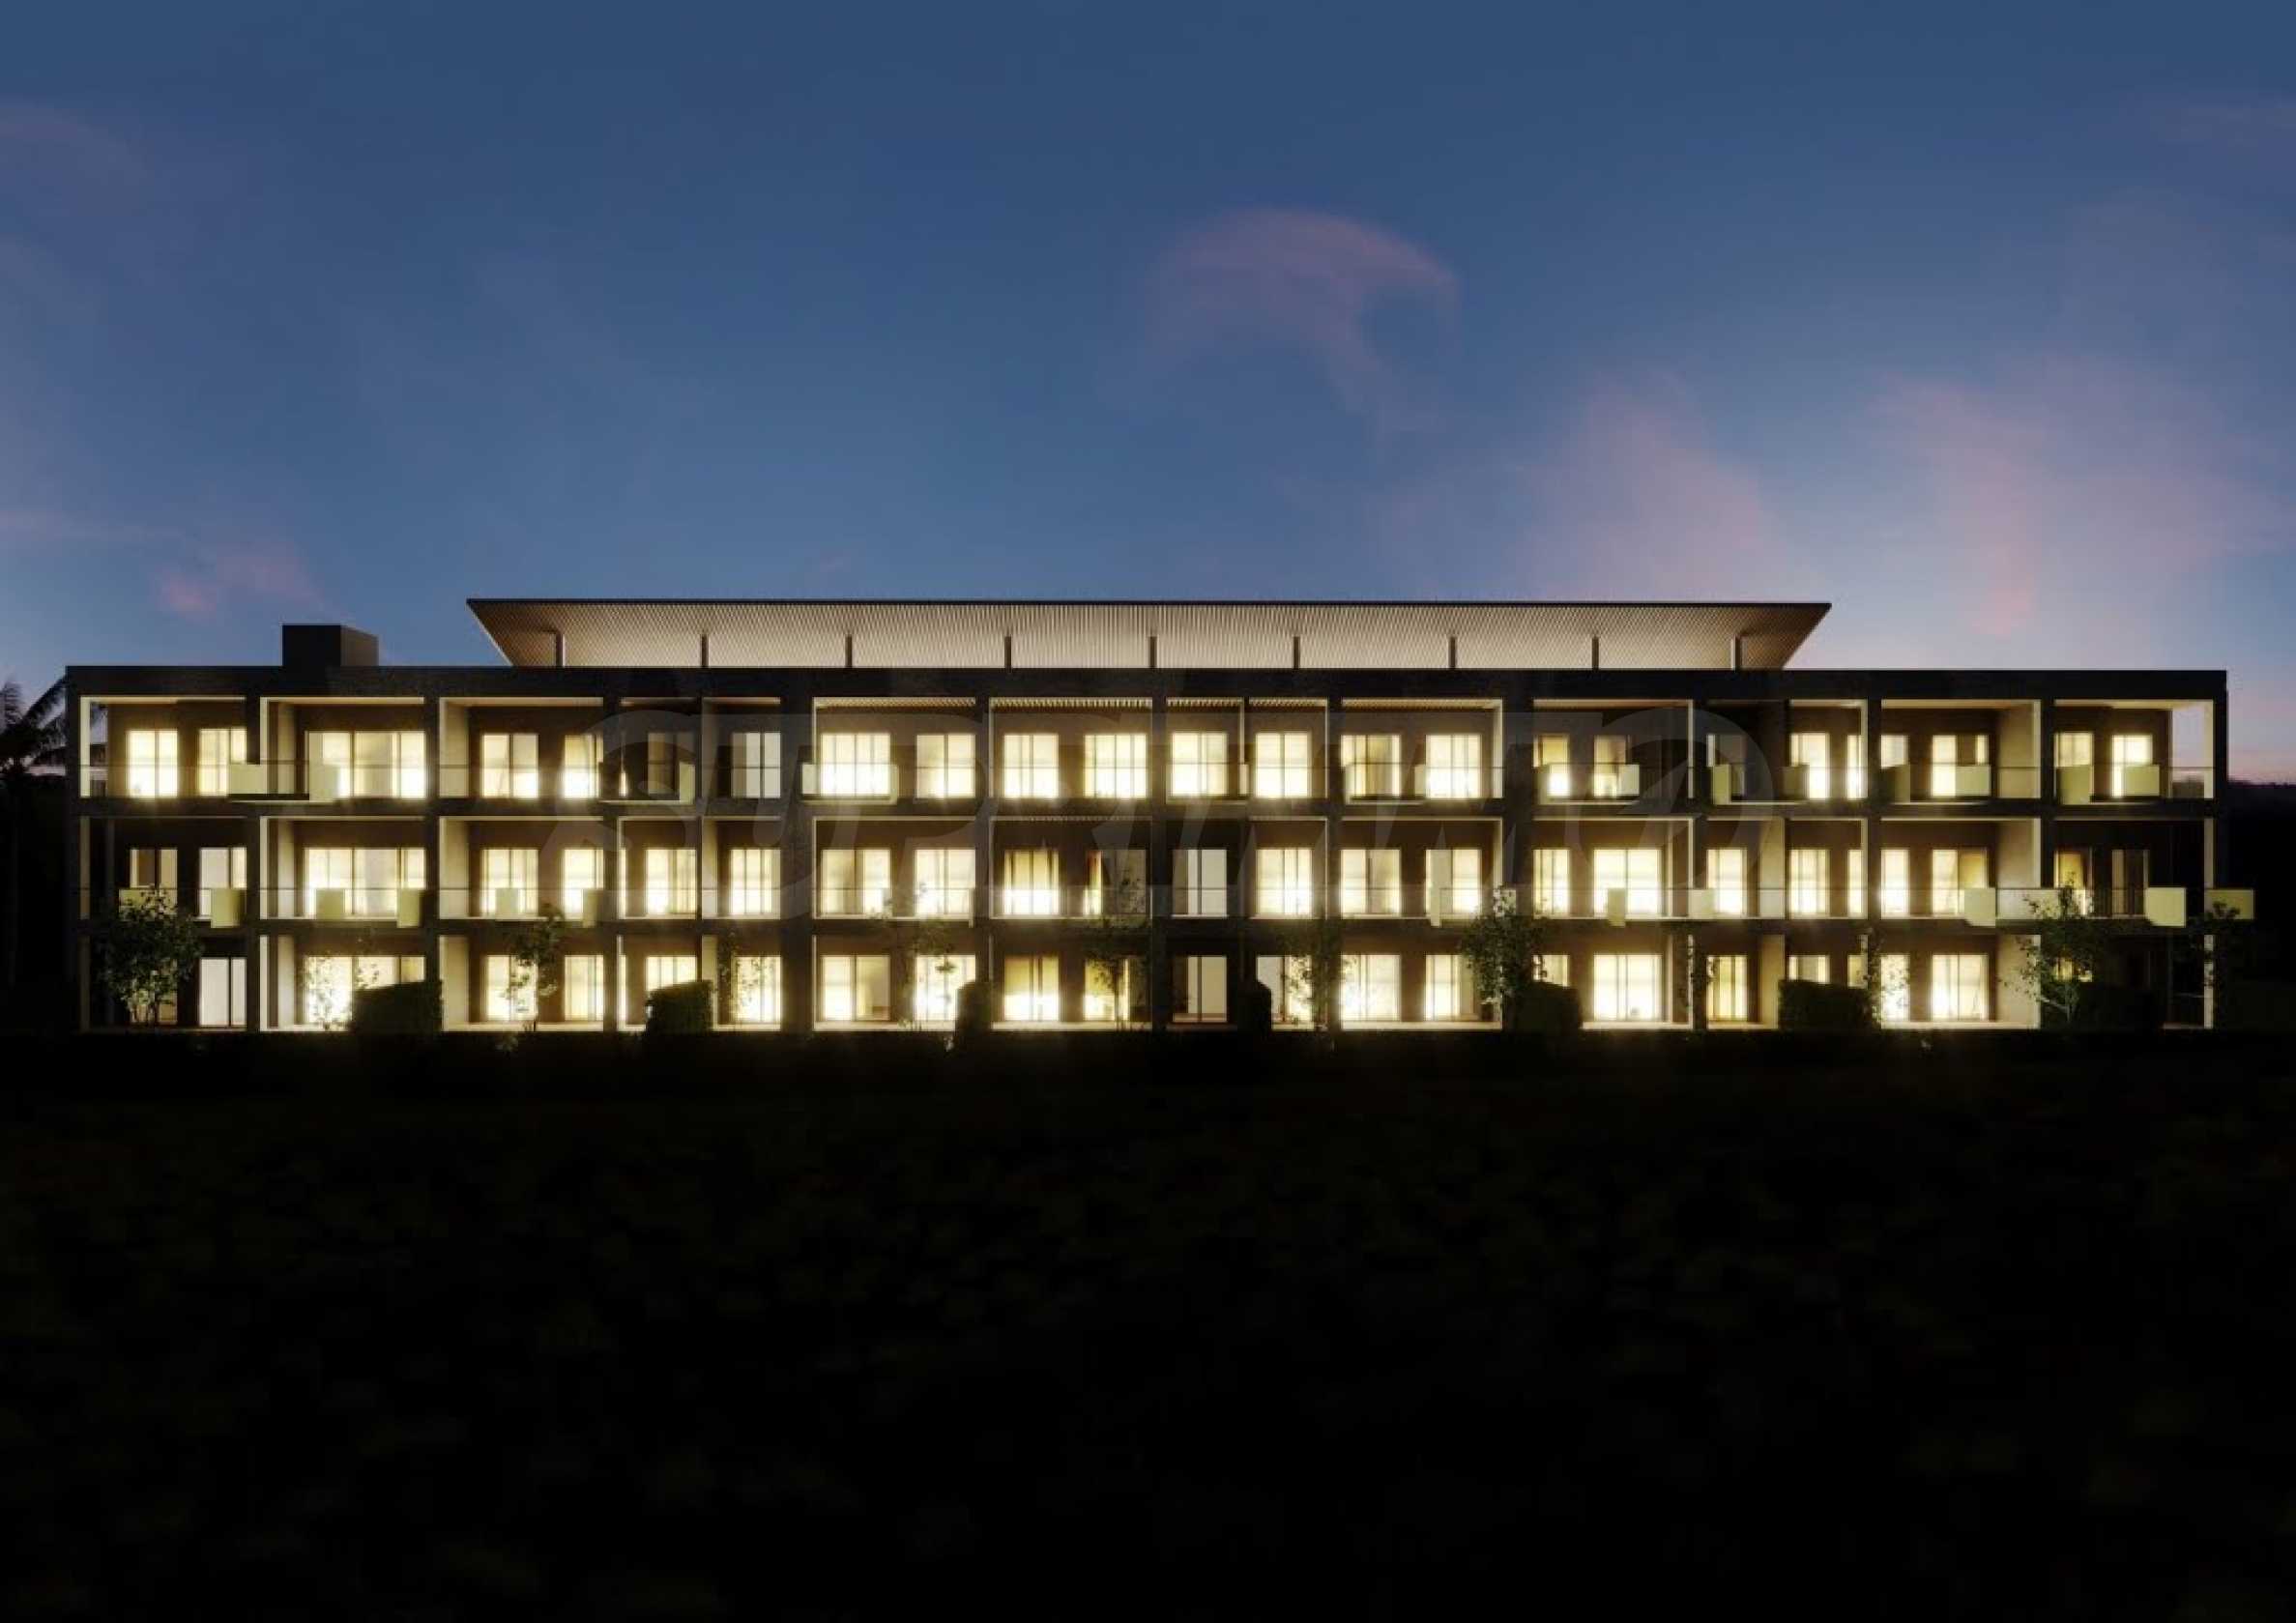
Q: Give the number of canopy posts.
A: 9